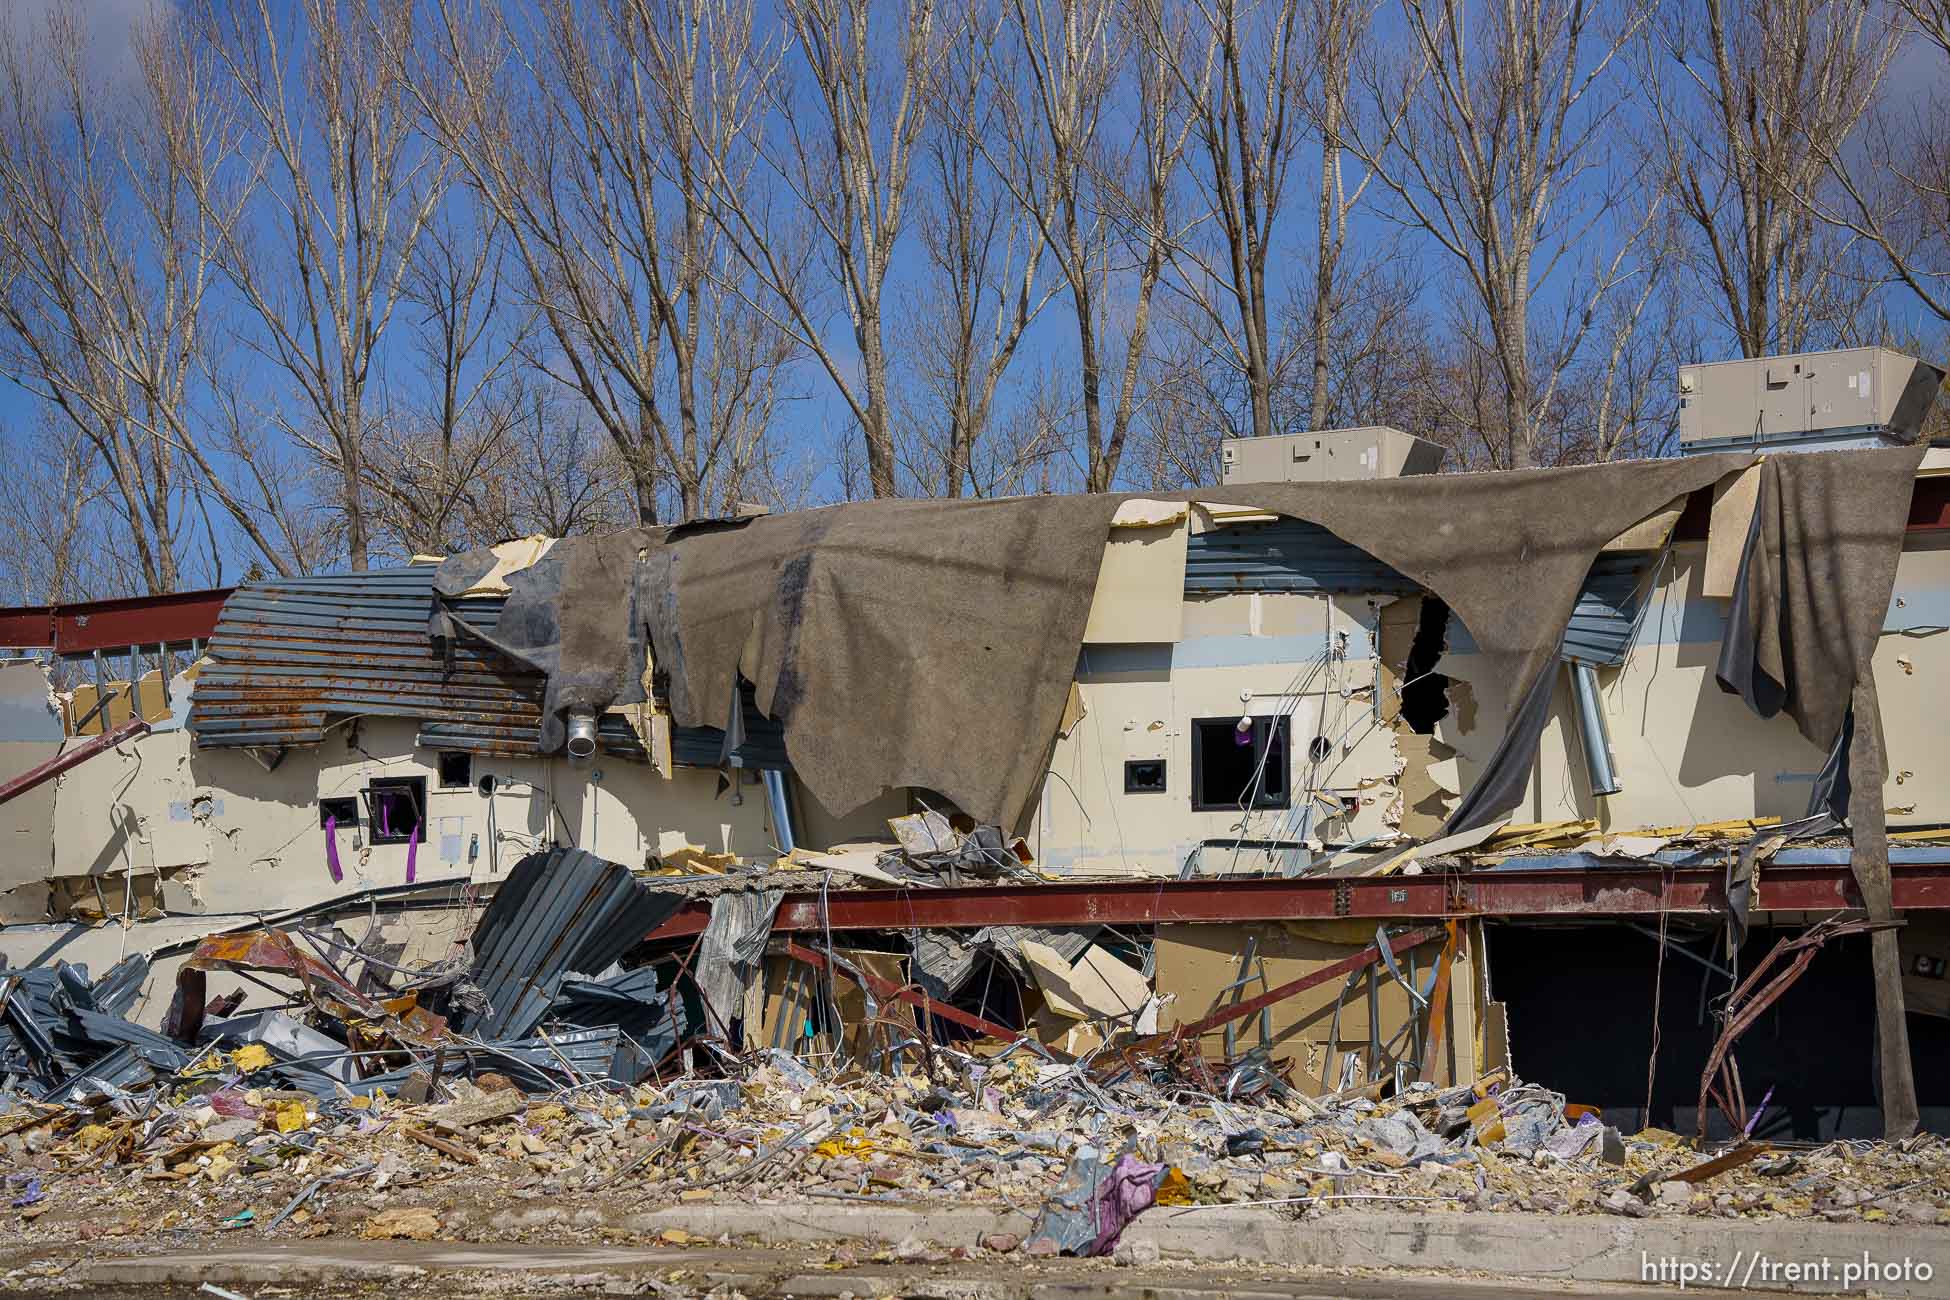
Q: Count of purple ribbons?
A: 2